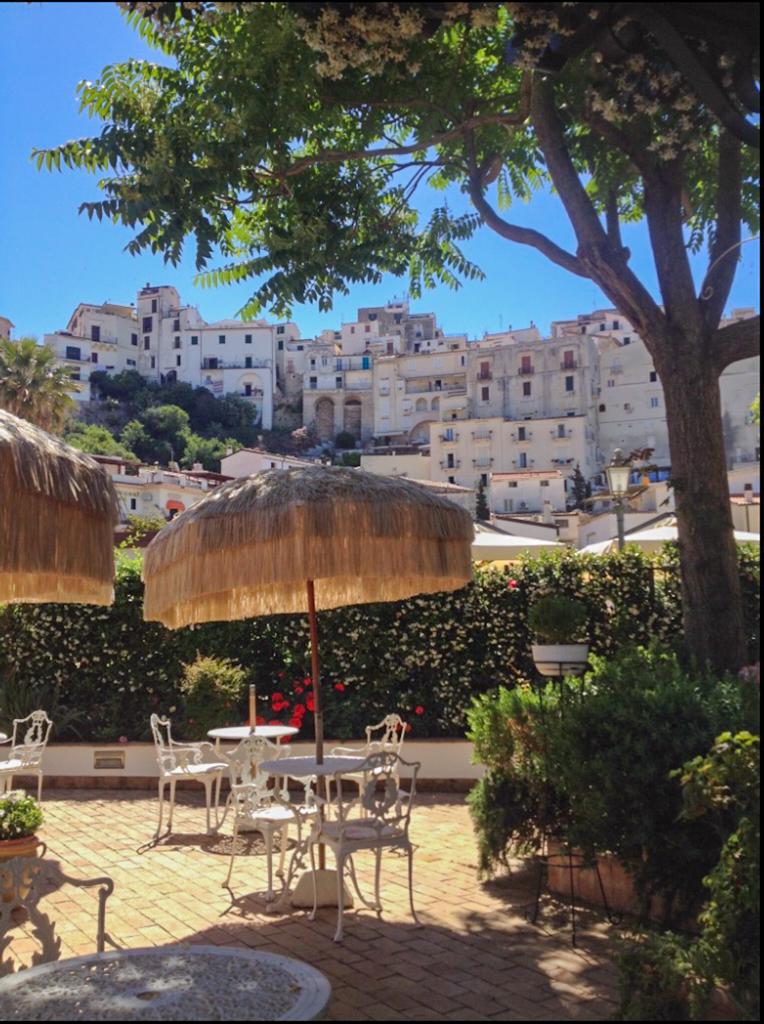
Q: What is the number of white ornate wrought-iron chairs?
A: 6